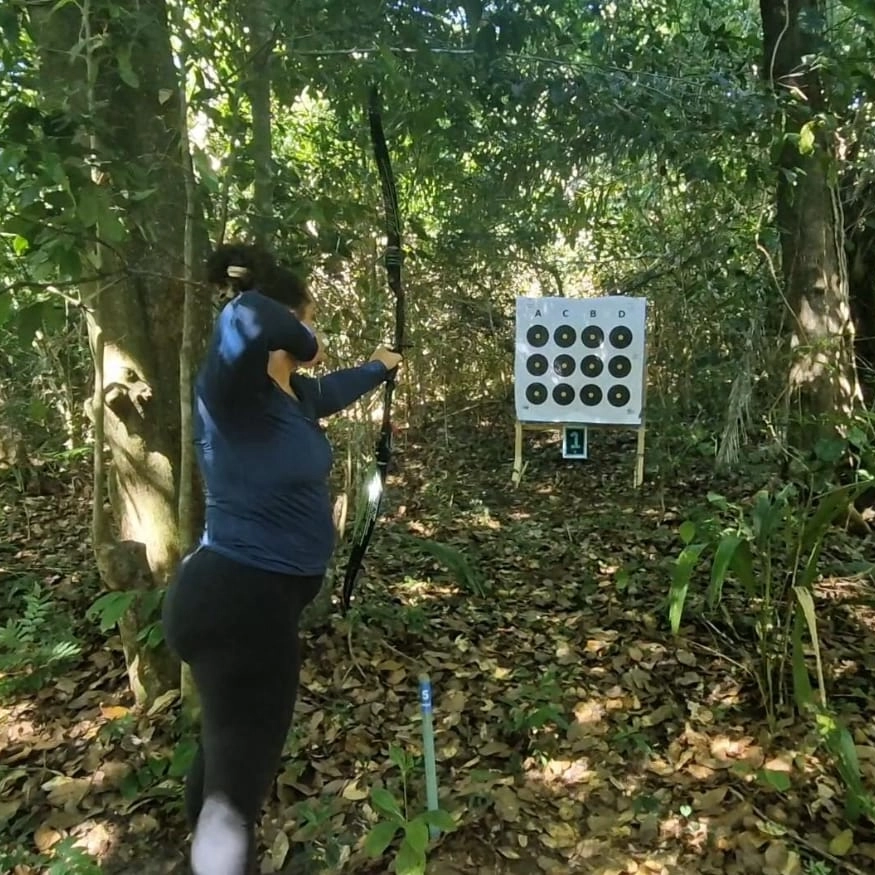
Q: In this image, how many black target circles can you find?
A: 12